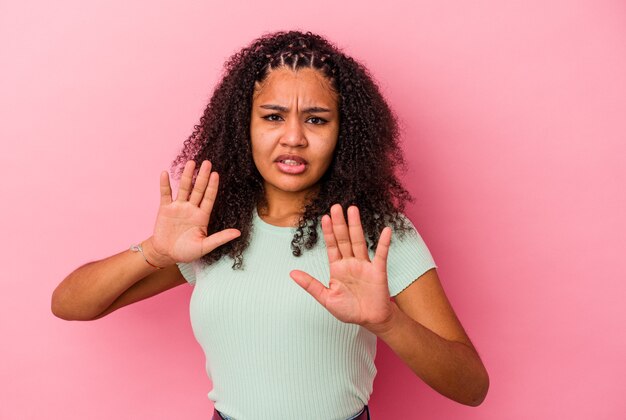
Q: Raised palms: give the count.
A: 2